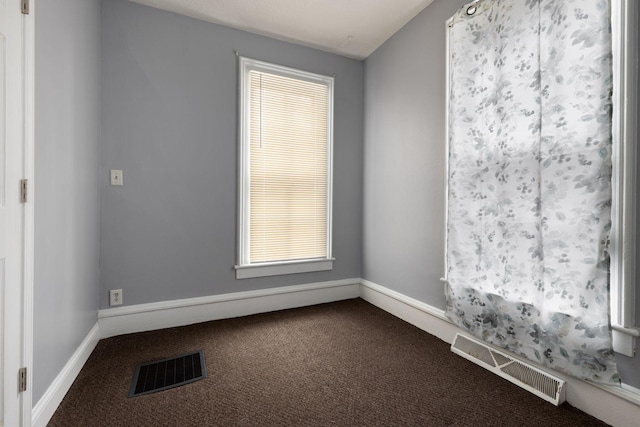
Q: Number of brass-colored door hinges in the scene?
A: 3